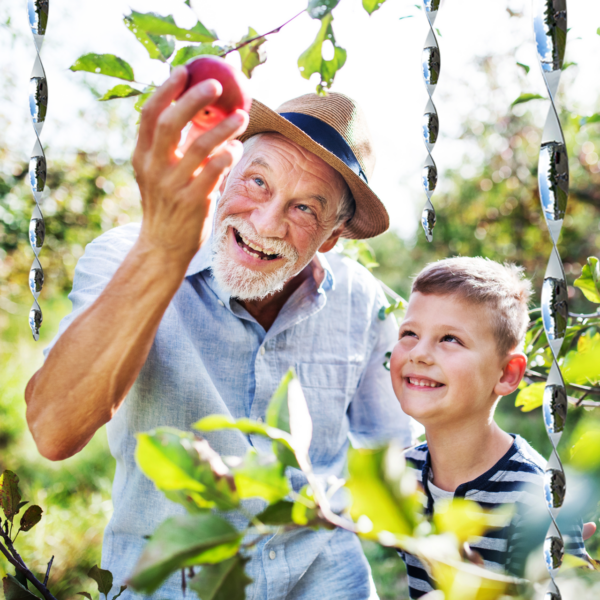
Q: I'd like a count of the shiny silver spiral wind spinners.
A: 3